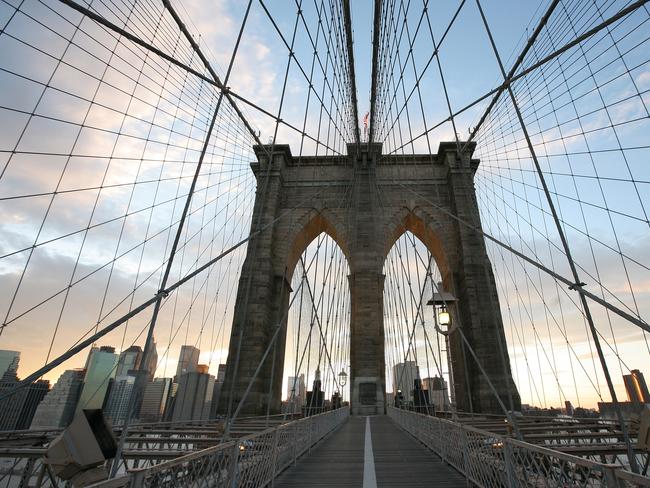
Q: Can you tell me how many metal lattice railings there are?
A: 2